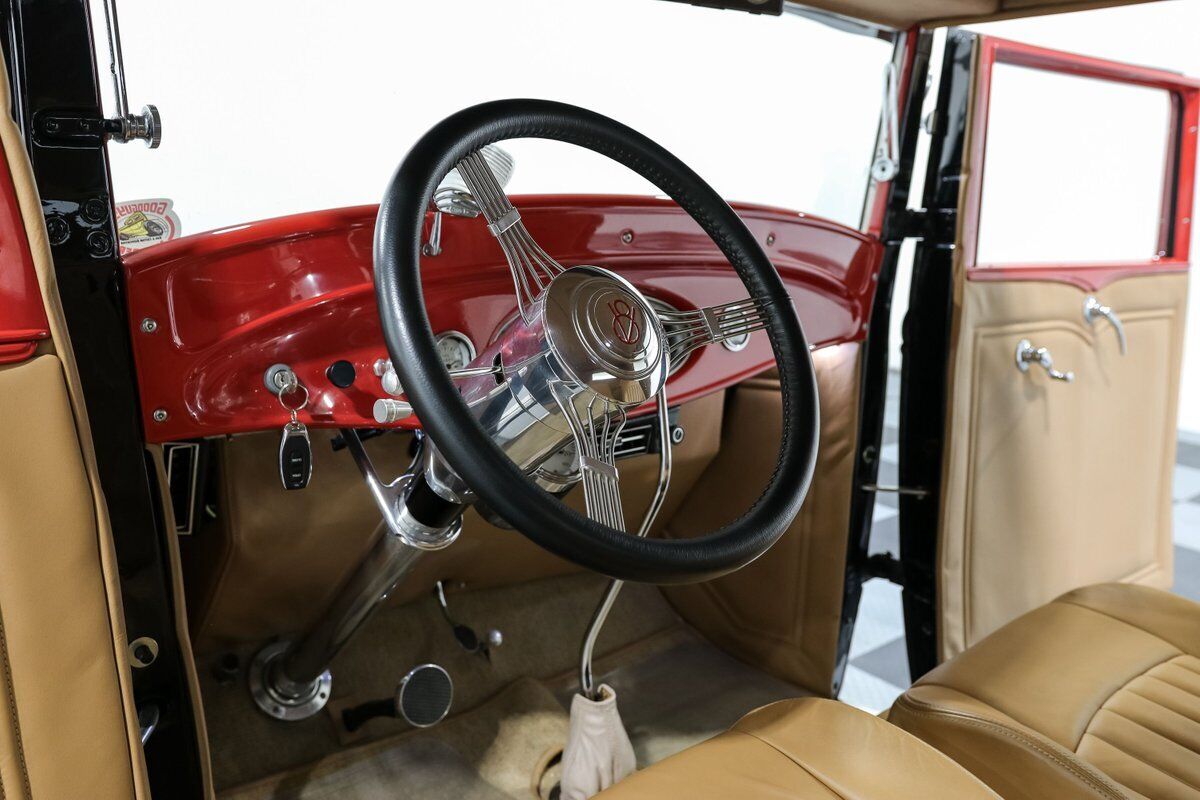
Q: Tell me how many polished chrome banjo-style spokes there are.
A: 3